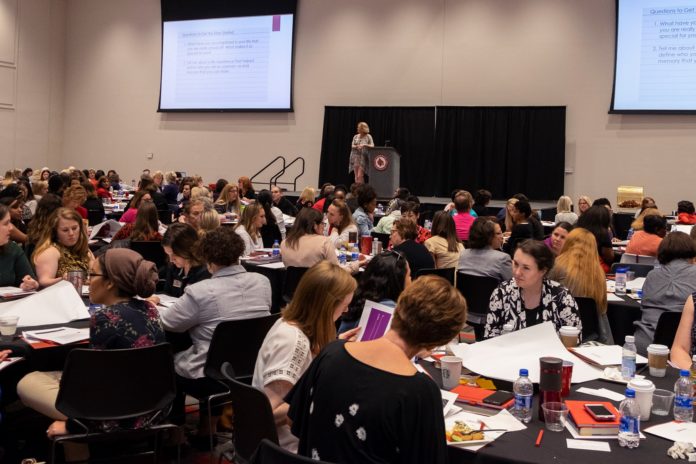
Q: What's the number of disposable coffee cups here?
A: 4